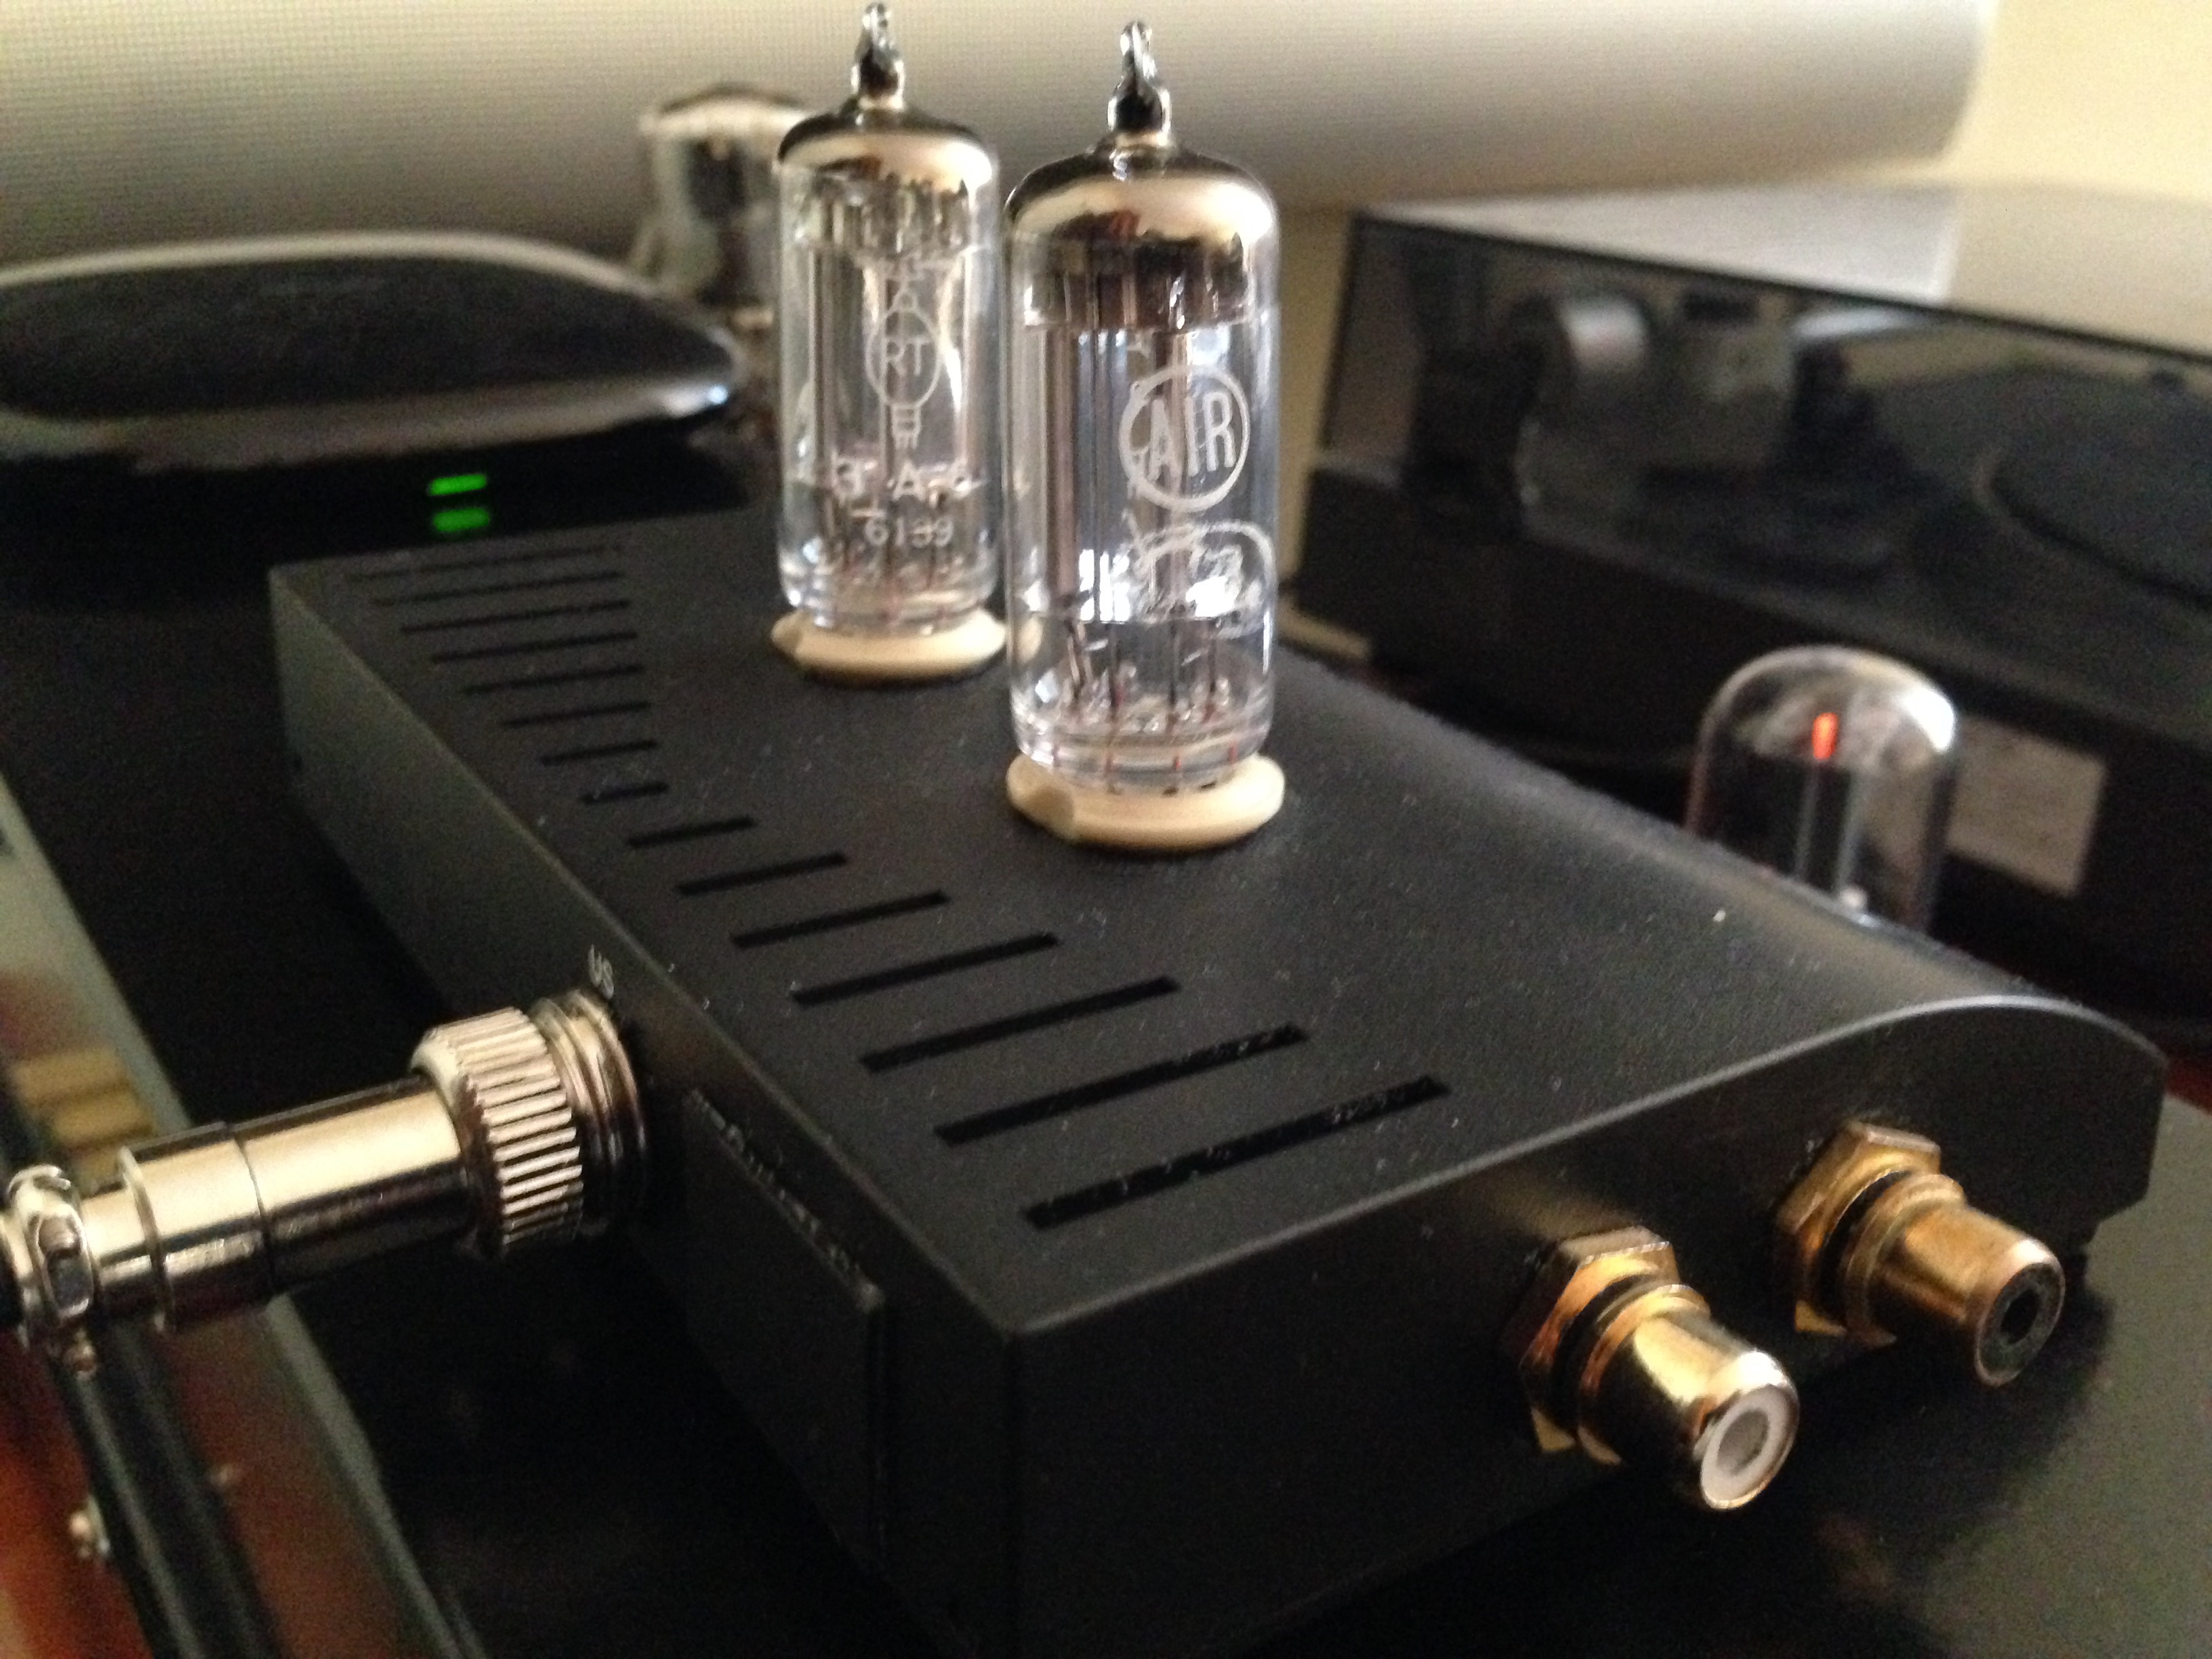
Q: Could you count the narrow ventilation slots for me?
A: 15